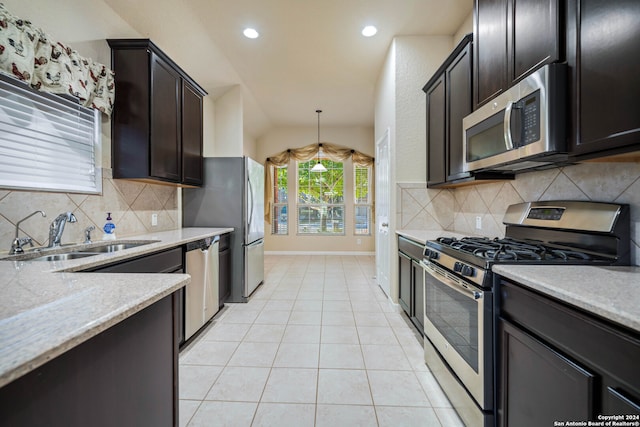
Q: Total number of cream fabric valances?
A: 1